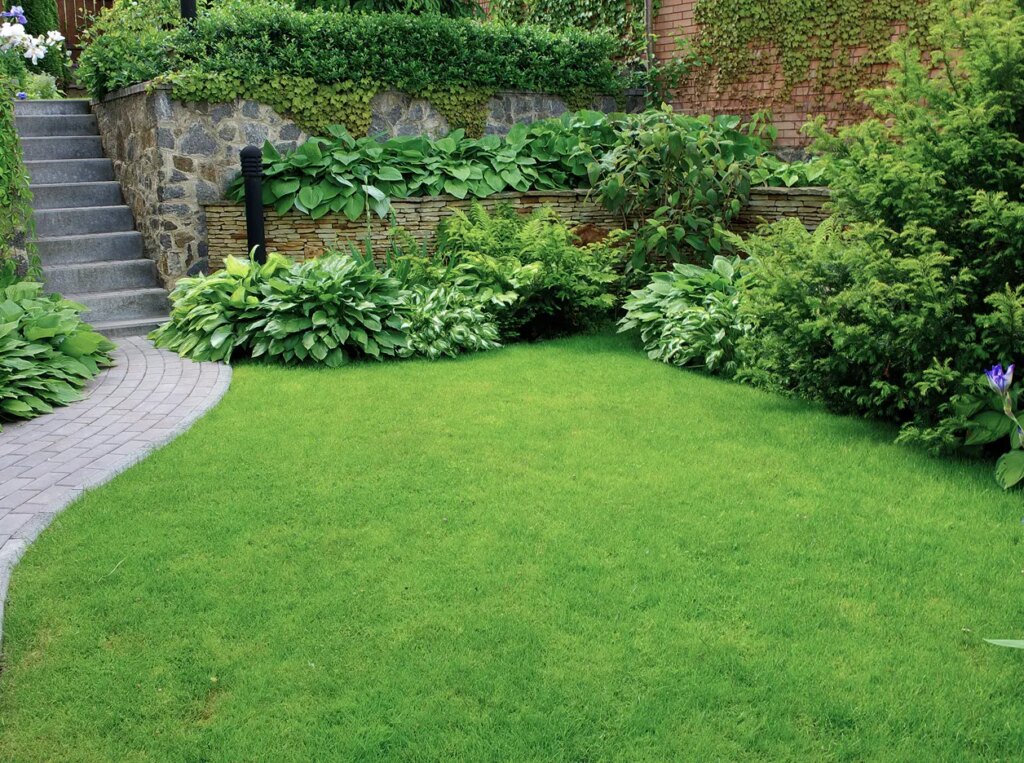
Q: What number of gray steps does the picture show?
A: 10